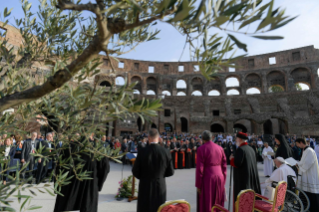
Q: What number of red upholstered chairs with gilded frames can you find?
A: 3